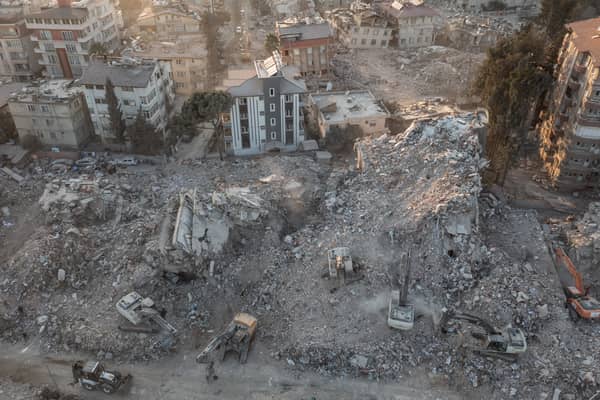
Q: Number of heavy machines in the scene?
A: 7